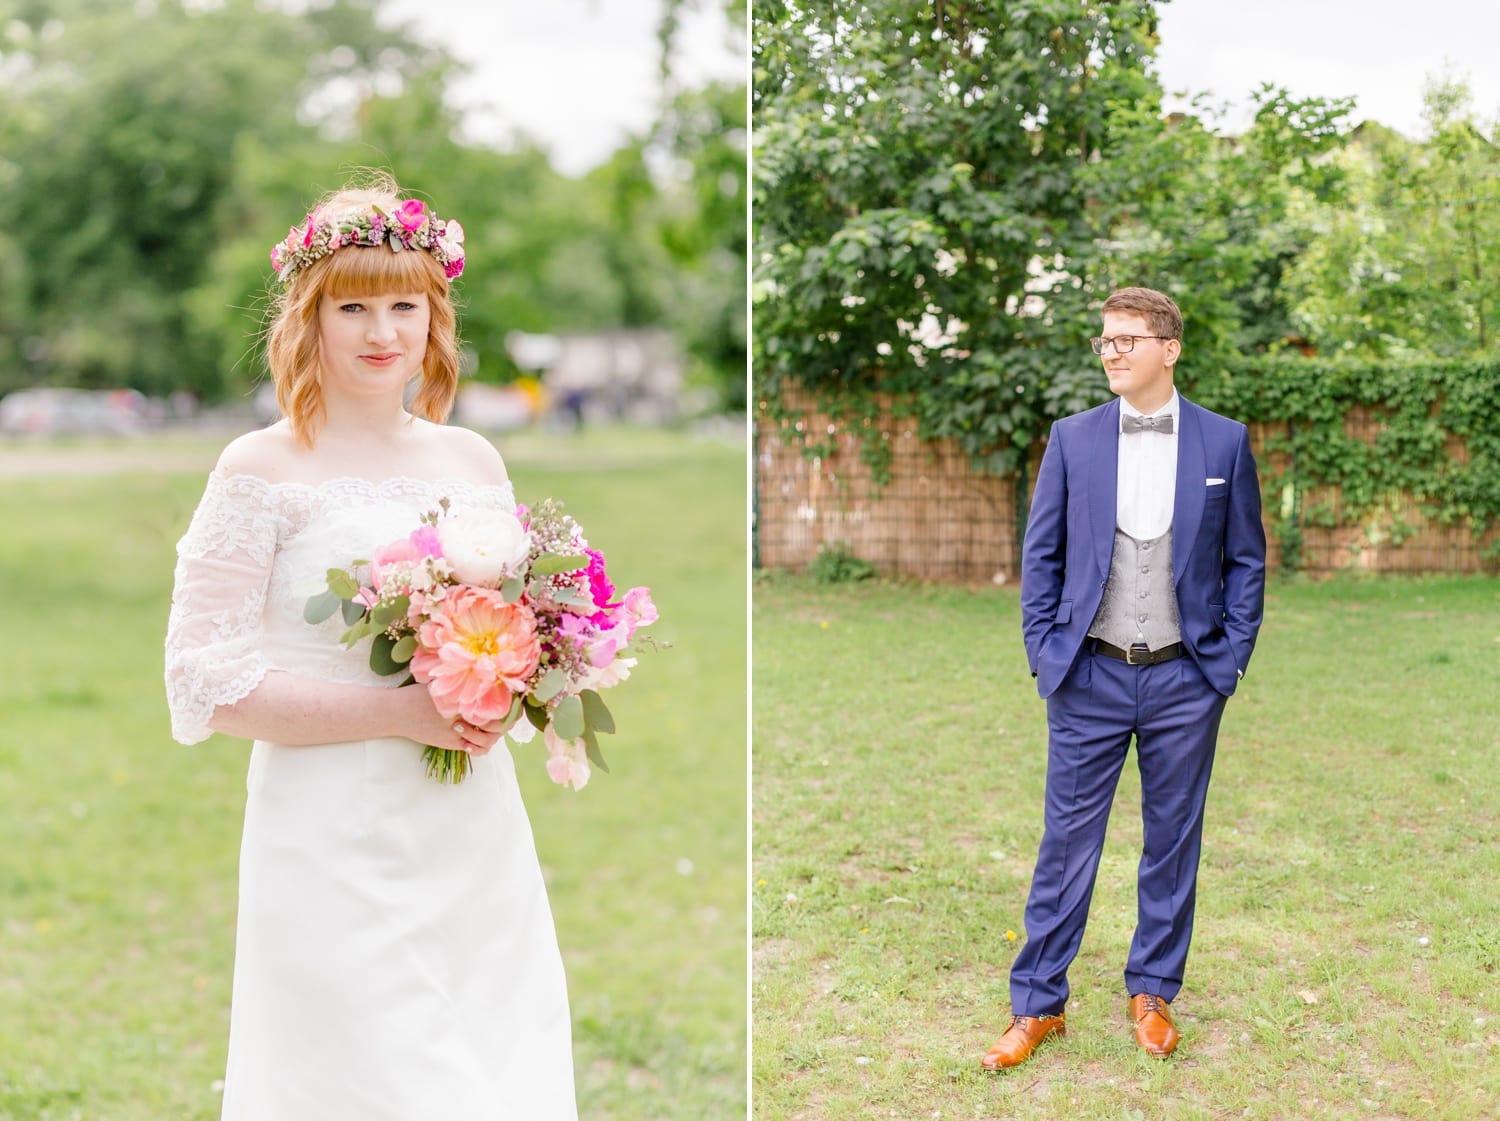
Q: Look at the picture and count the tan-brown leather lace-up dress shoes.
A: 2